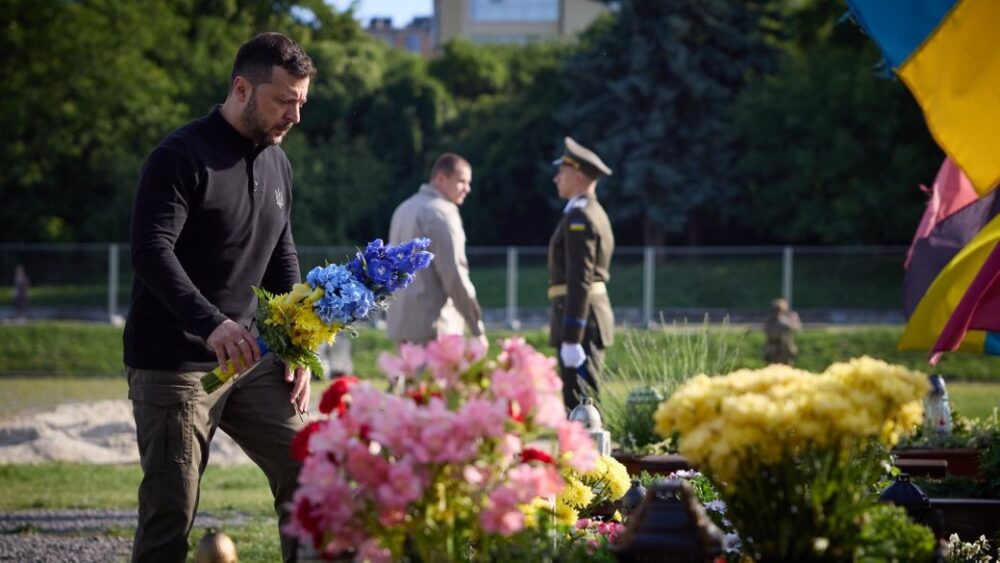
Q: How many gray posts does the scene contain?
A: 4